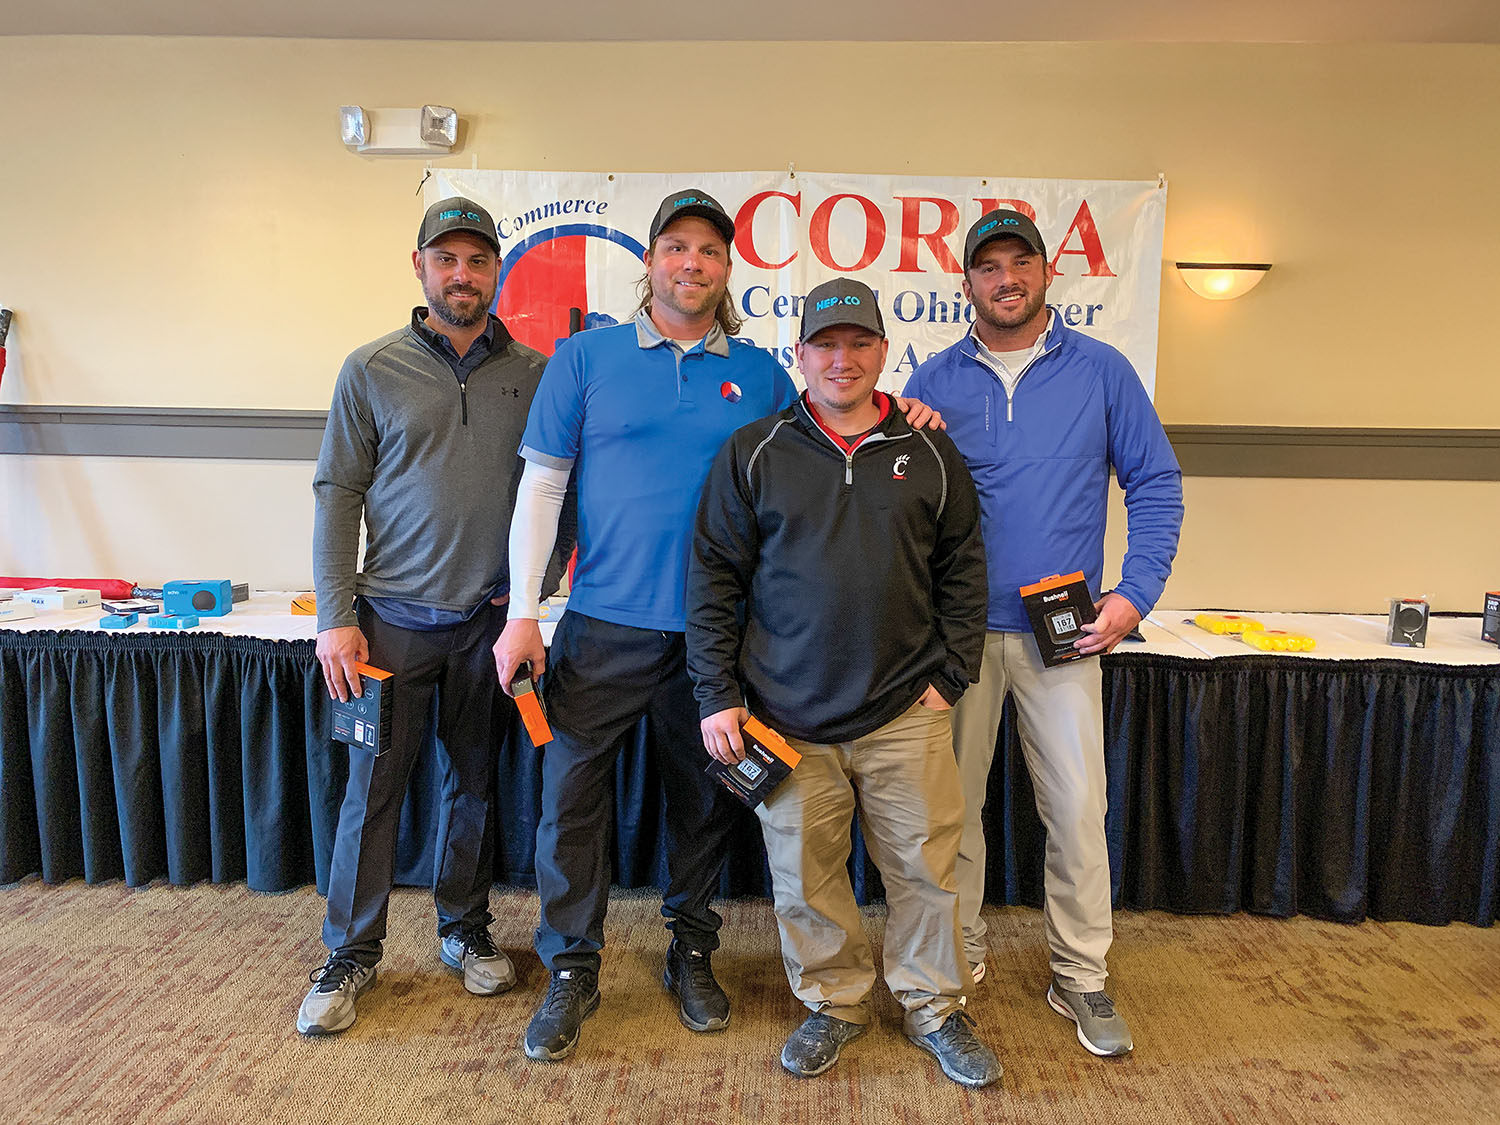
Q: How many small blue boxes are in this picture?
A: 2